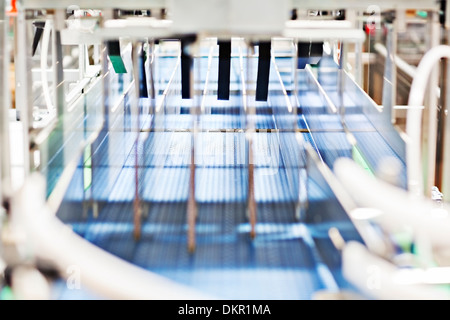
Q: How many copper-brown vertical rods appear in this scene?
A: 3